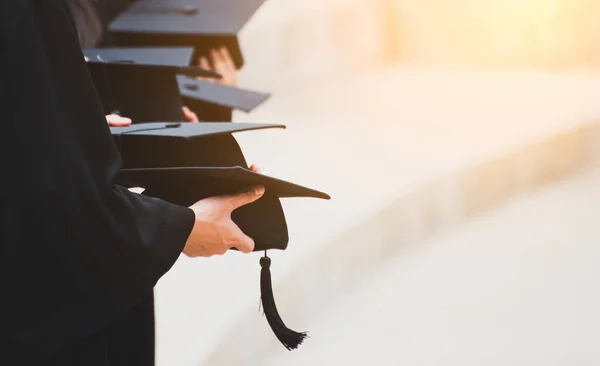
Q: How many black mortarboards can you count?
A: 5